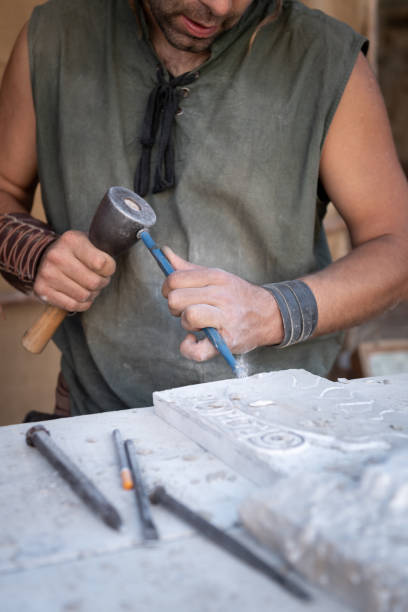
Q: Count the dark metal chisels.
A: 3